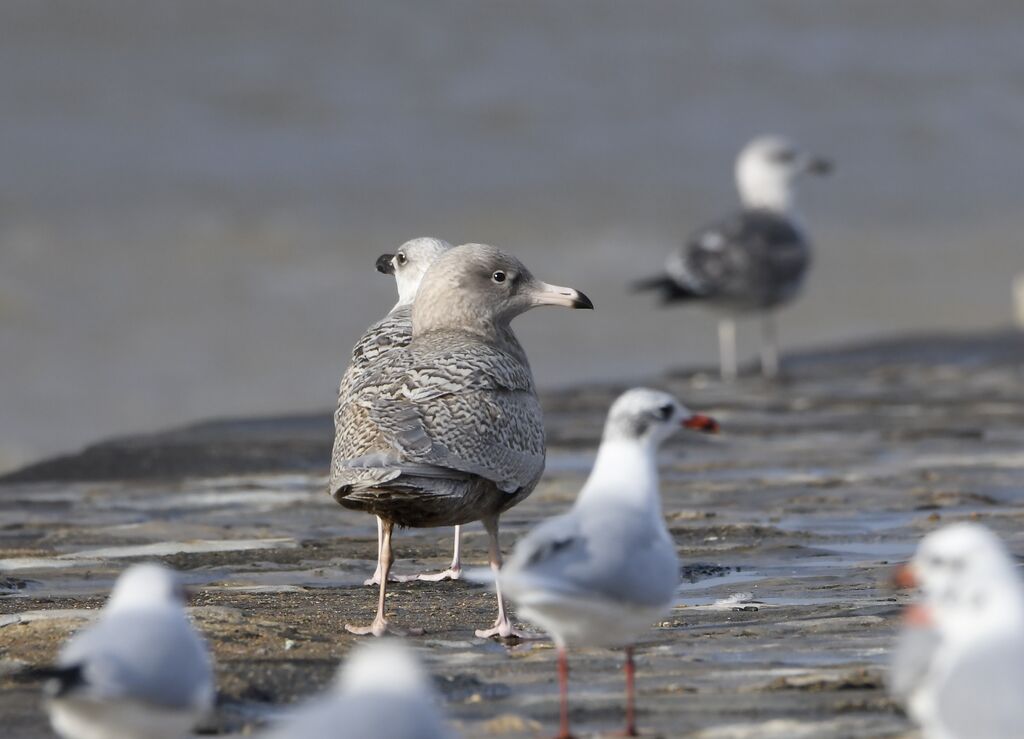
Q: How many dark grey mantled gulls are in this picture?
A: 1